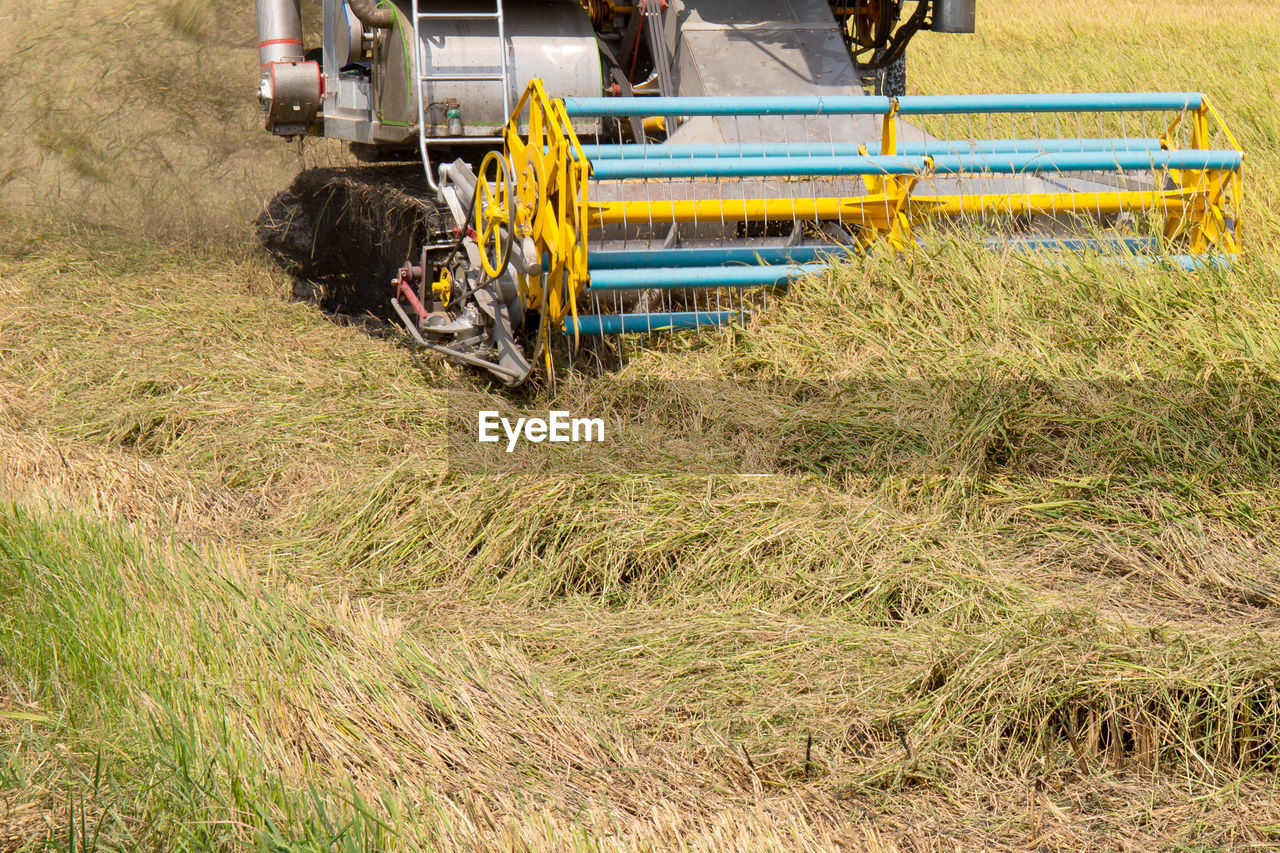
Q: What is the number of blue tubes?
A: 6